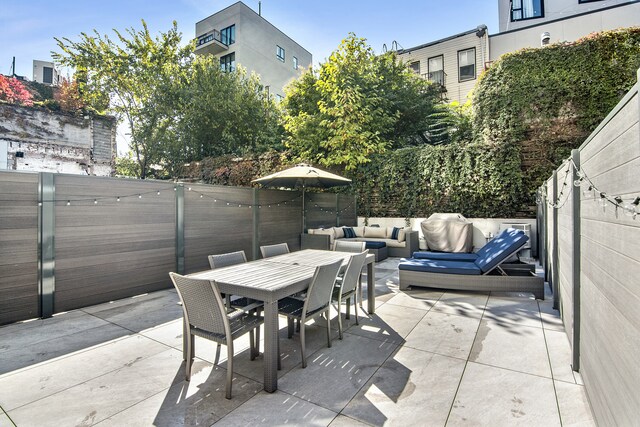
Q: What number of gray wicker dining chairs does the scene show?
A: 6